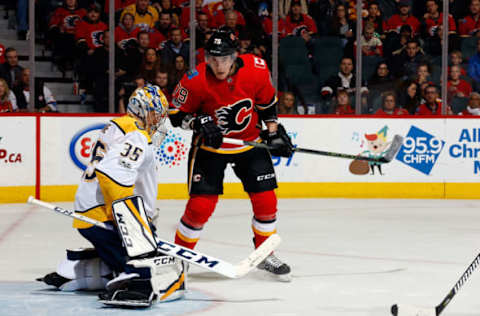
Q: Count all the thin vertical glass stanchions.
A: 6